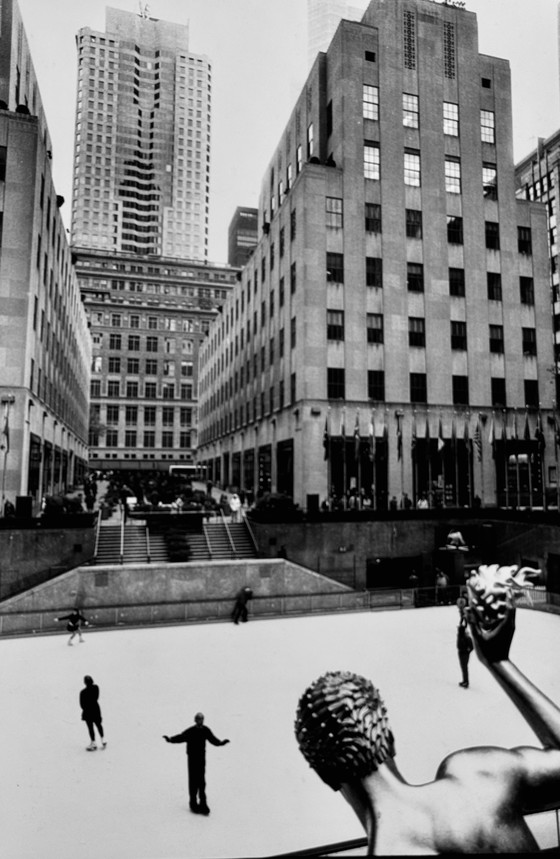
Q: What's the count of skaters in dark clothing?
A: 5